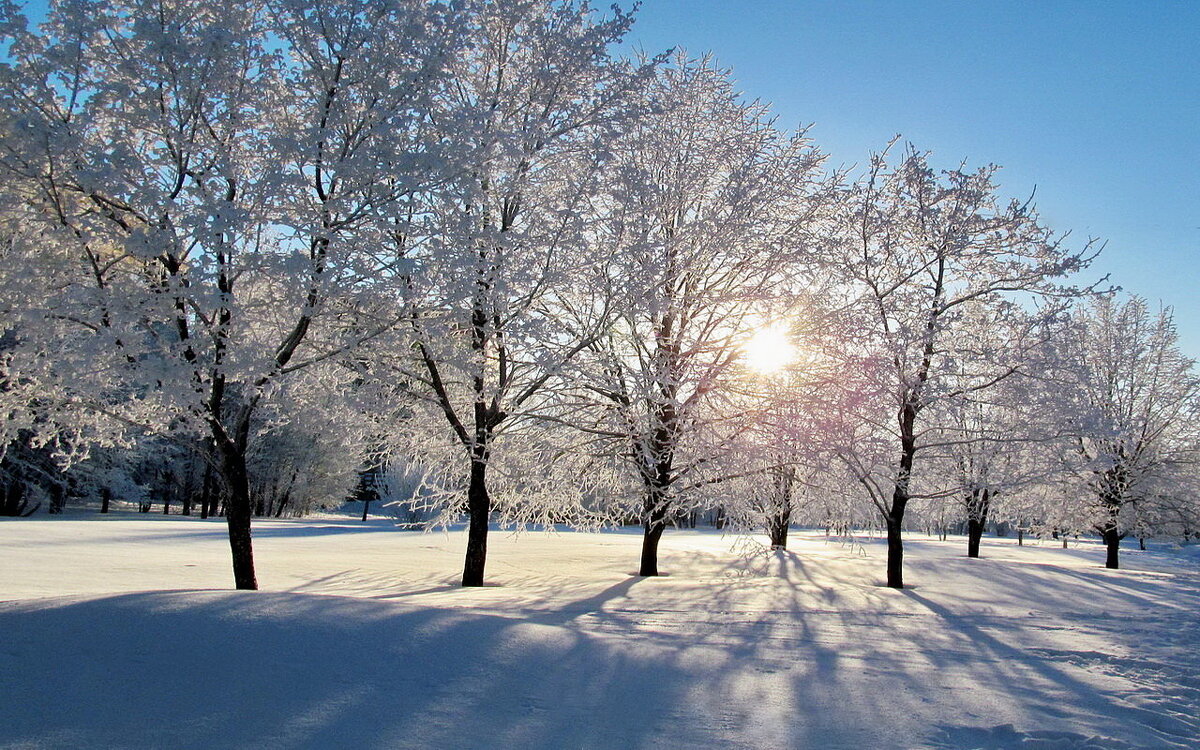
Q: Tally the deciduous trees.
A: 7